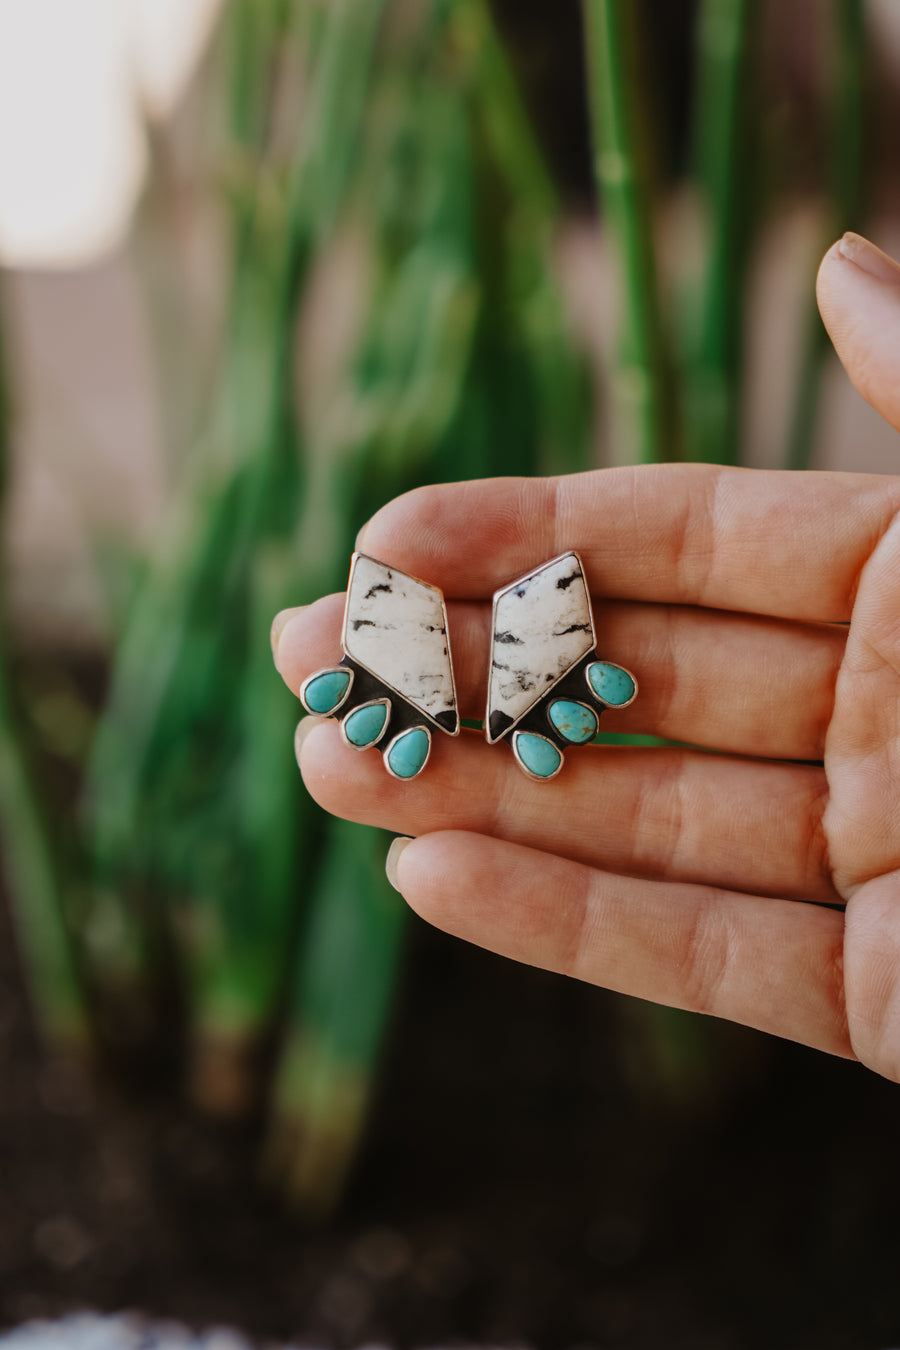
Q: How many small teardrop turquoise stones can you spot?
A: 6